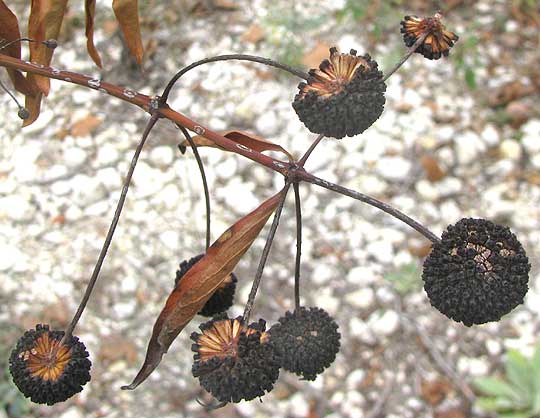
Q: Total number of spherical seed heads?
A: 7